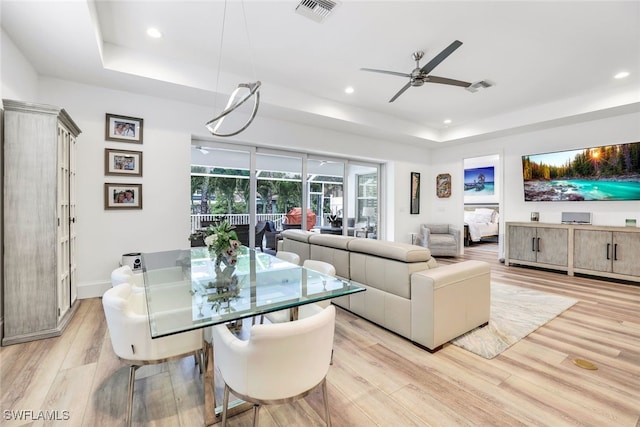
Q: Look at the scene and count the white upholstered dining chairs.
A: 5